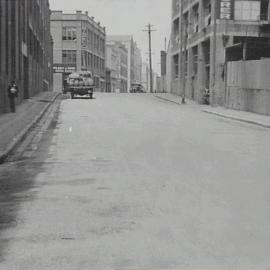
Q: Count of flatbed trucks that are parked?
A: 1